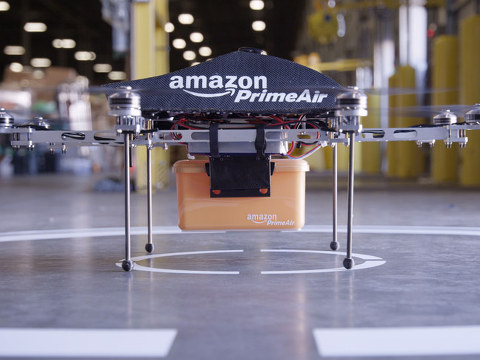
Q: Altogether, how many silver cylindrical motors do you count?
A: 6